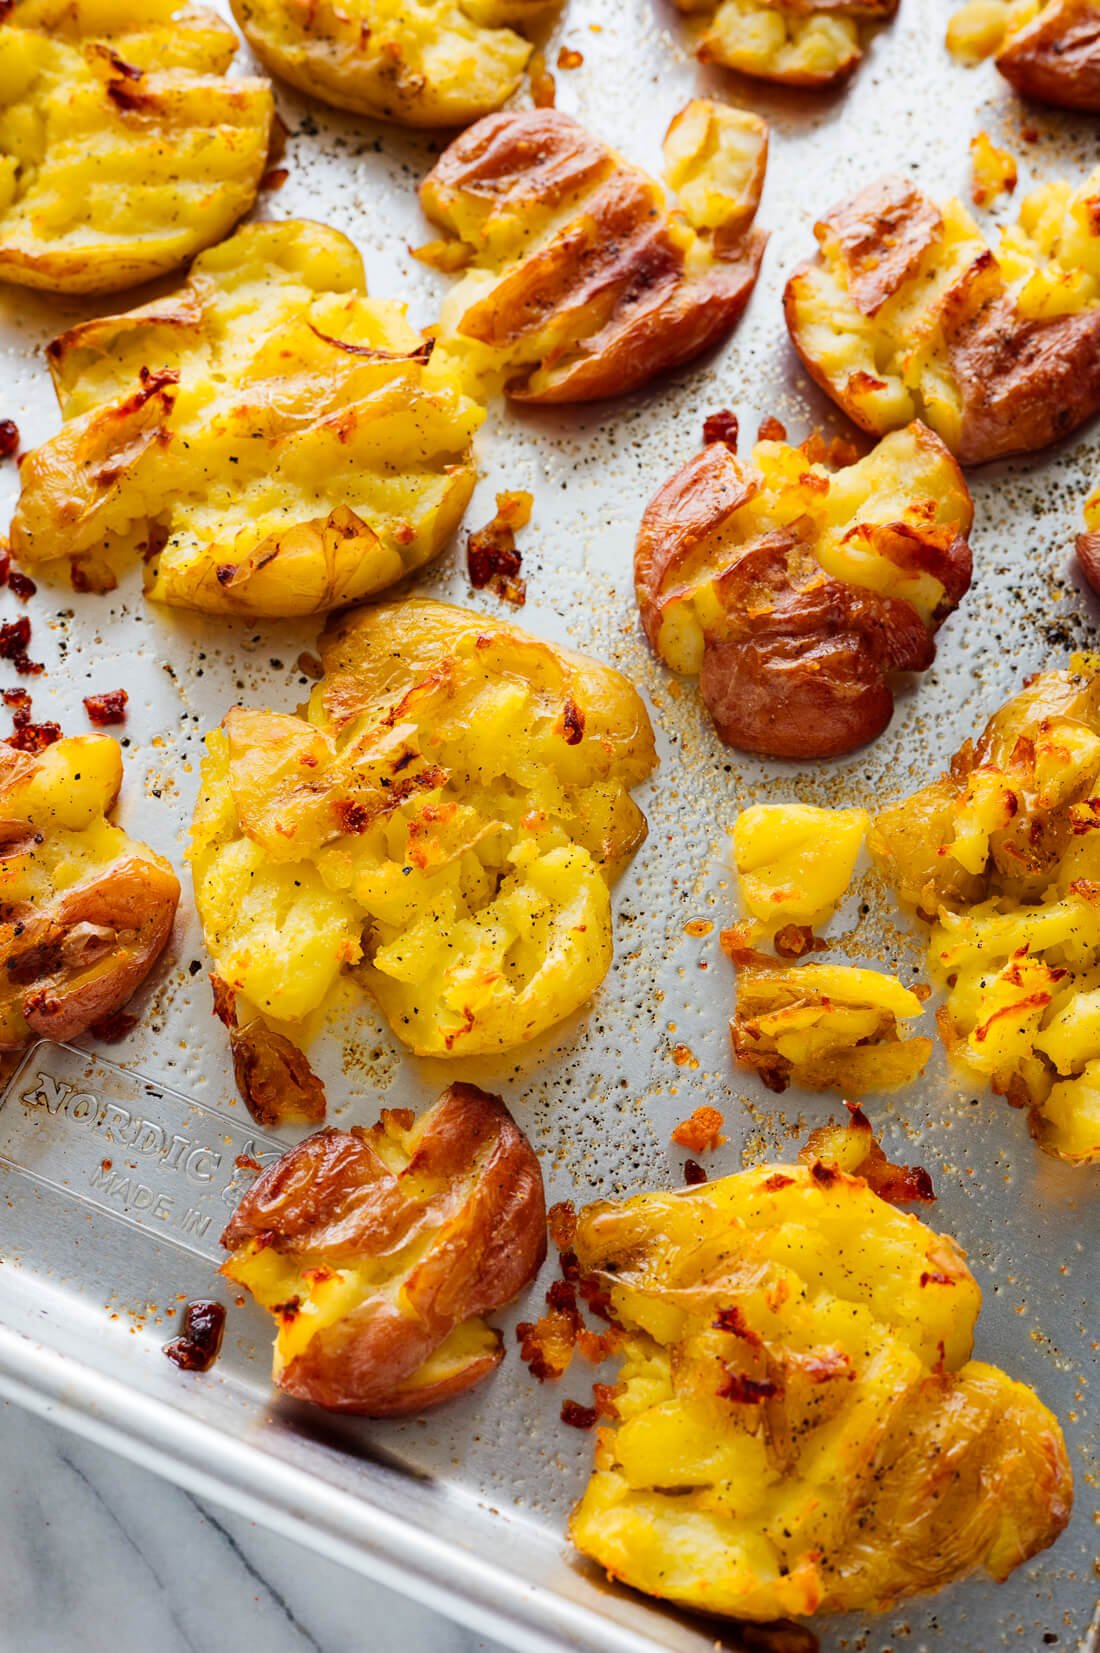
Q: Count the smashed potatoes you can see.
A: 14